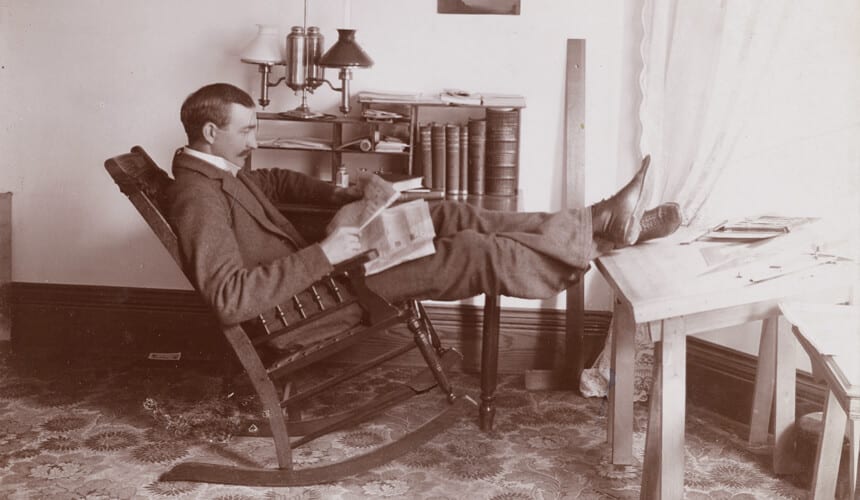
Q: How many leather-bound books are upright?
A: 6